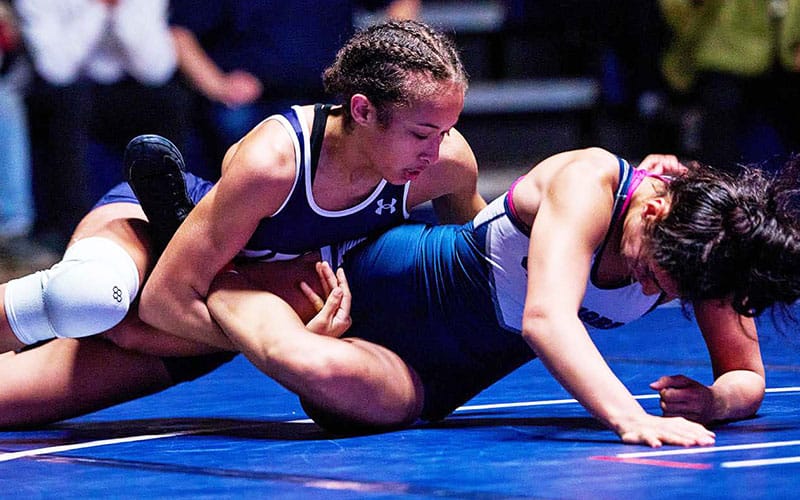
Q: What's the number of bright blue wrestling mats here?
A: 1